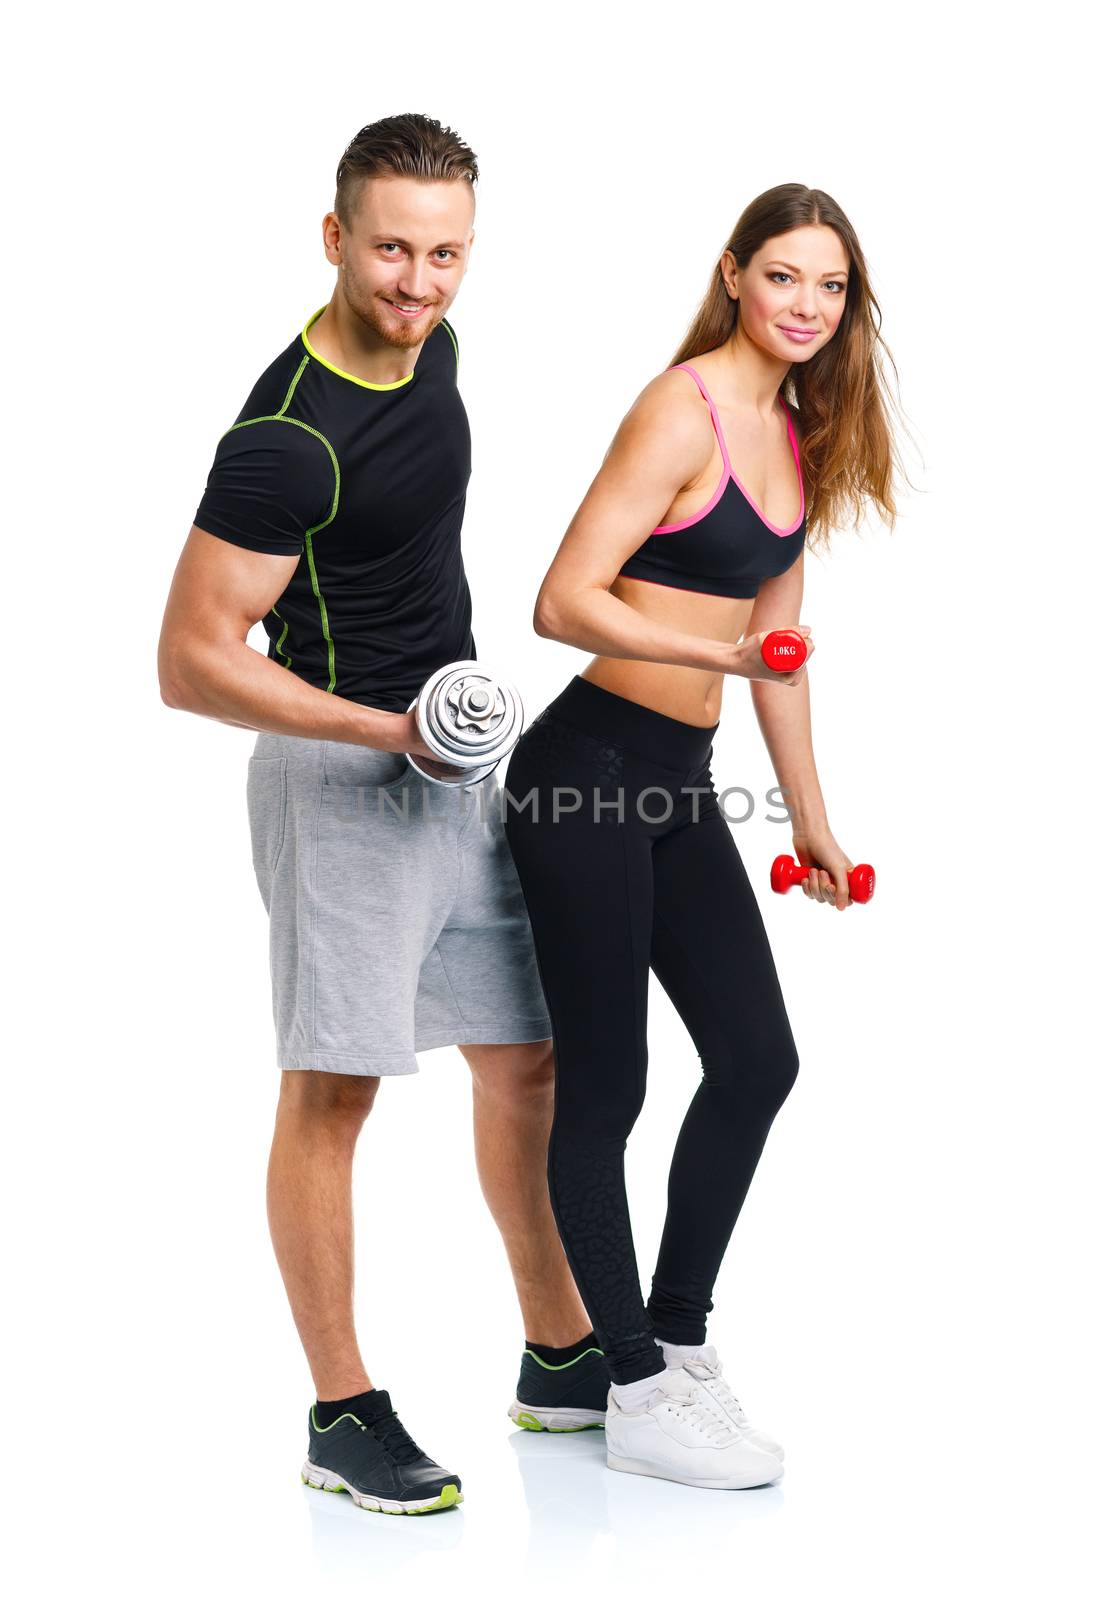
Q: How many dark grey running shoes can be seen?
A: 2